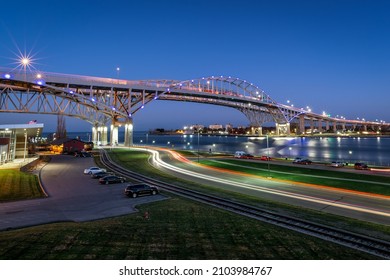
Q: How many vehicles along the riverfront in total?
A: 7